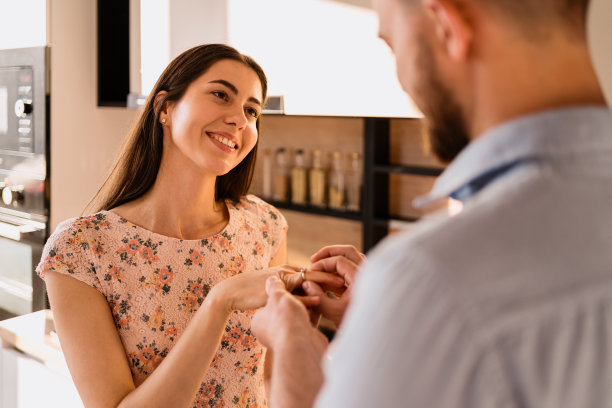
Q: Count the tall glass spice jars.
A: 6